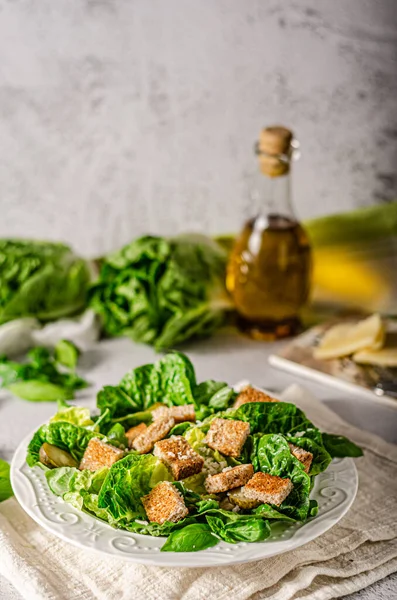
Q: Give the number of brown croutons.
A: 11